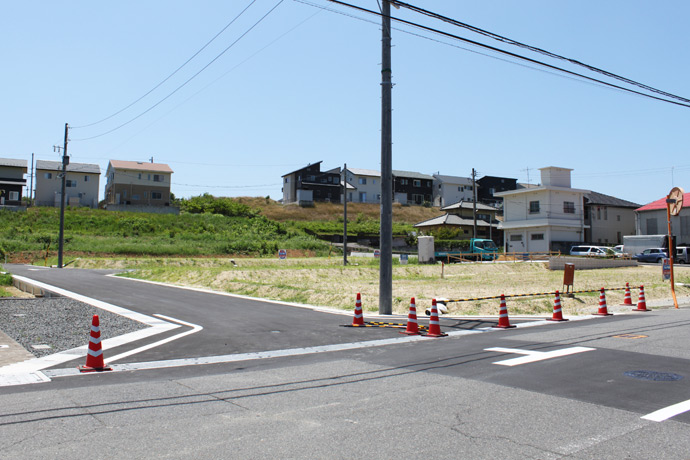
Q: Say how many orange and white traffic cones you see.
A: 9